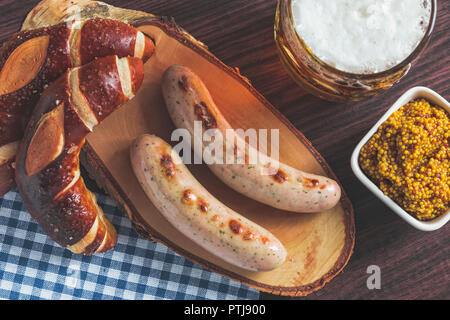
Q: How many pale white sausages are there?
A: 2